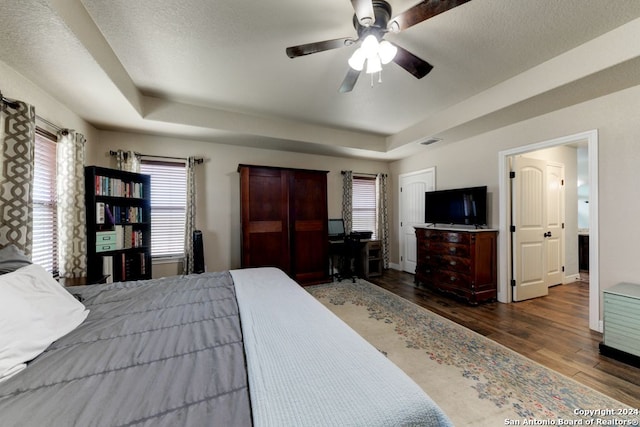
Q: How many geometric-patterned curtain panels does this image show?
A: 6